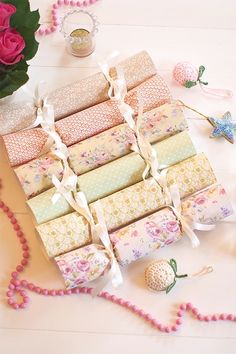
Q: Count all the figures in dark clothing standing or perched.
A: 0